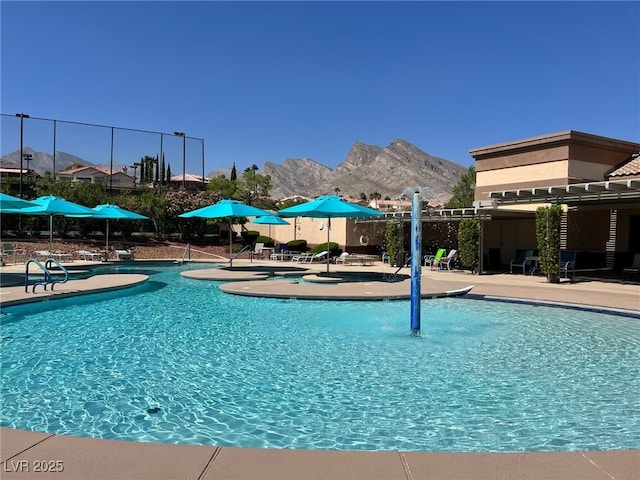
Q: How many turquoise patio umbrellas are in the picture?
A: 6